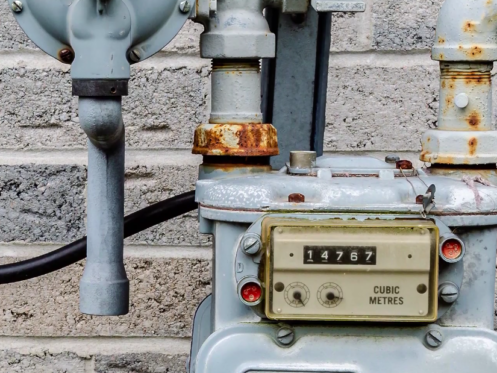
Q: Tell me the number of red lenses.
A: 2